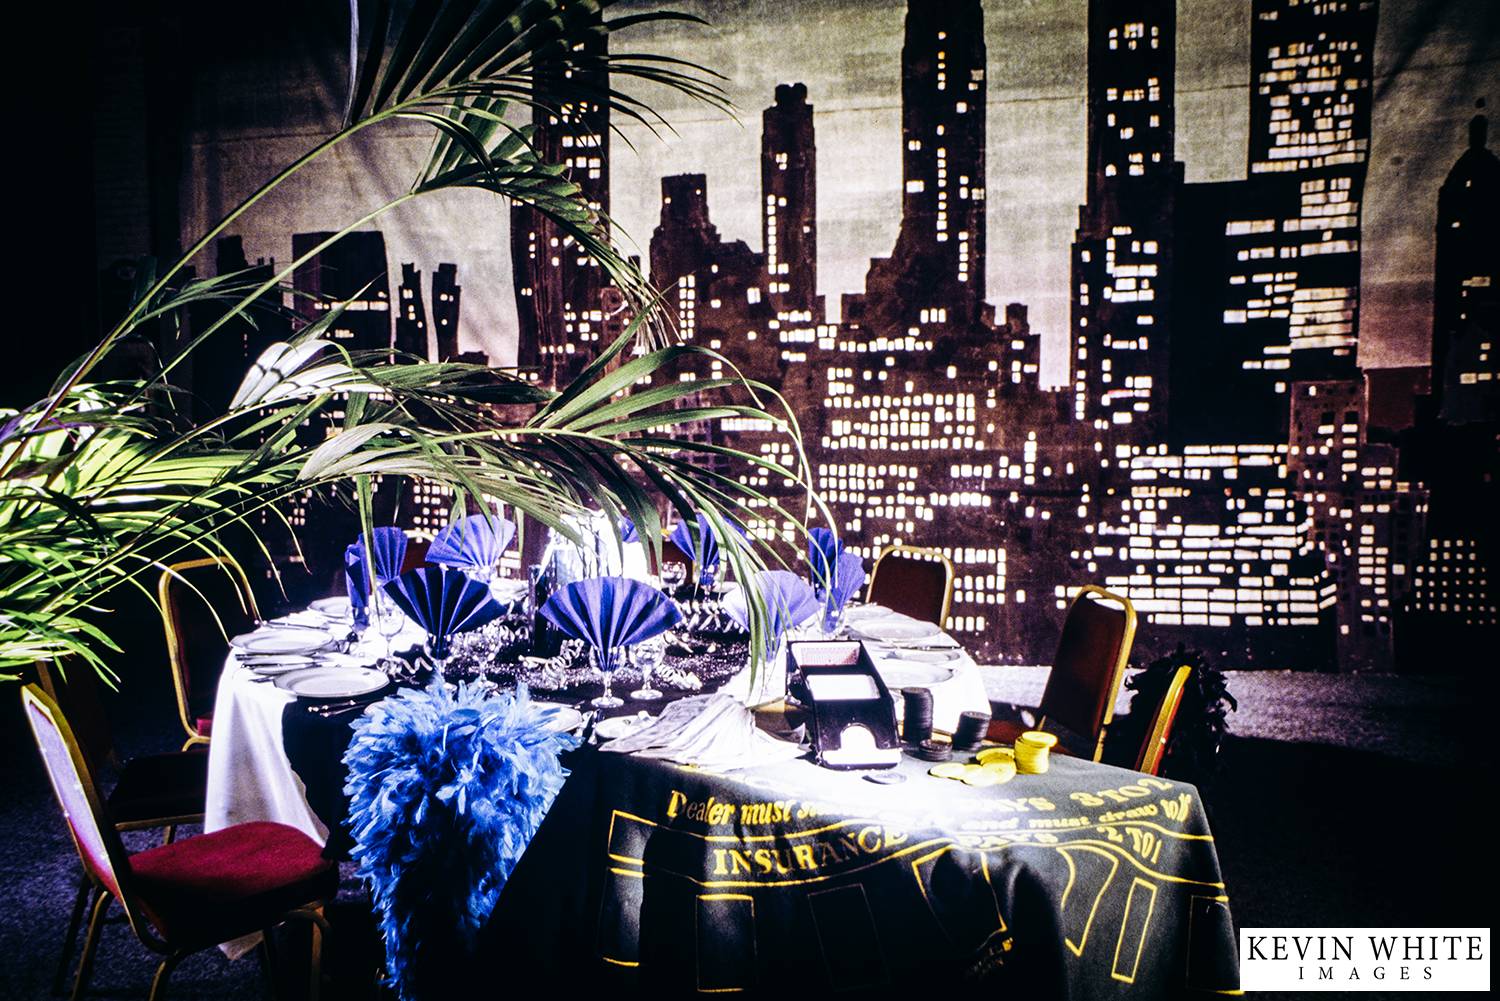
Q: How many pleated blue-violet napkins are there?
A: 10